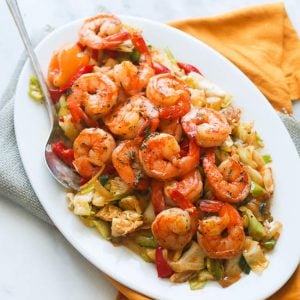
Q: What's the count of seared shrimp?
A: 13